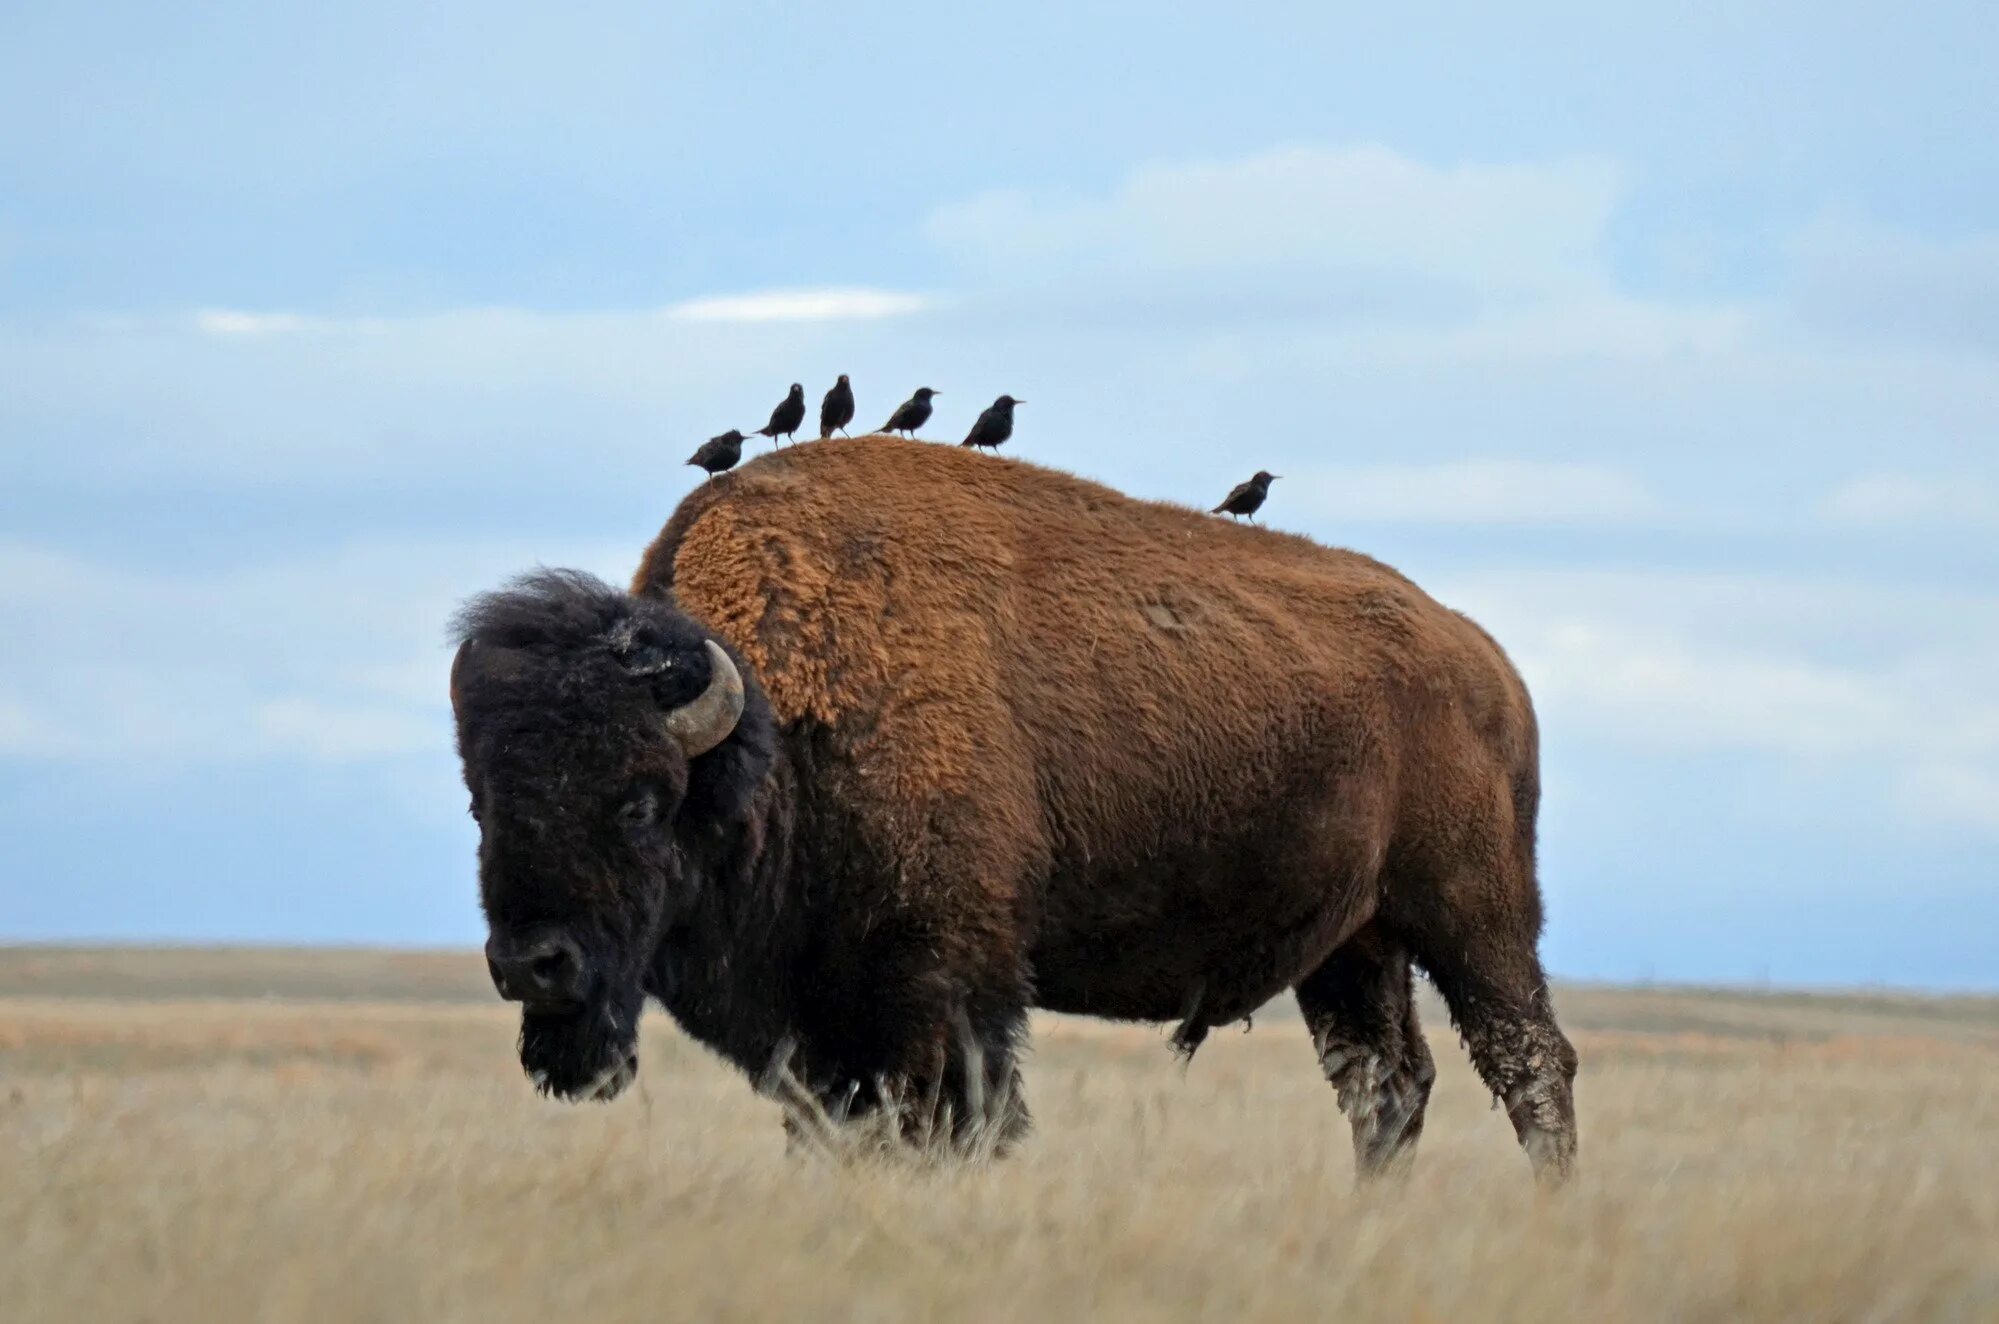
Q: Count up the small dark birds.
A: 6